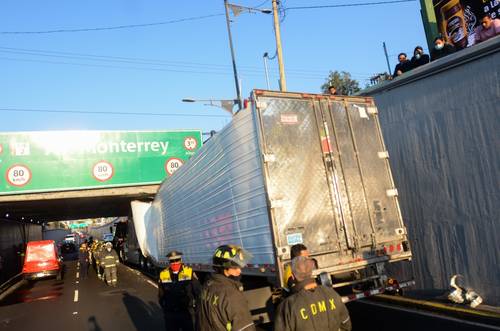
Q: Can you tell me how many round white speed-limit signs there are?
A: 3